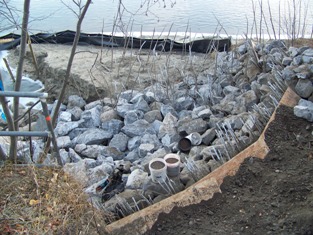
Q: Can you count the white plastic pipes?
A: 2